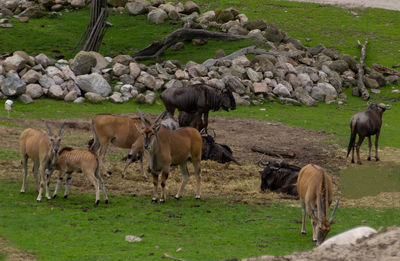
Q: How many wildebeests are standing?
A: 2